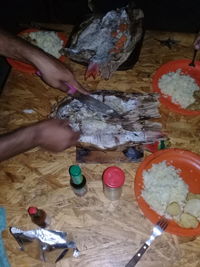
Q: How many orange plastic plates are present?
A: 3